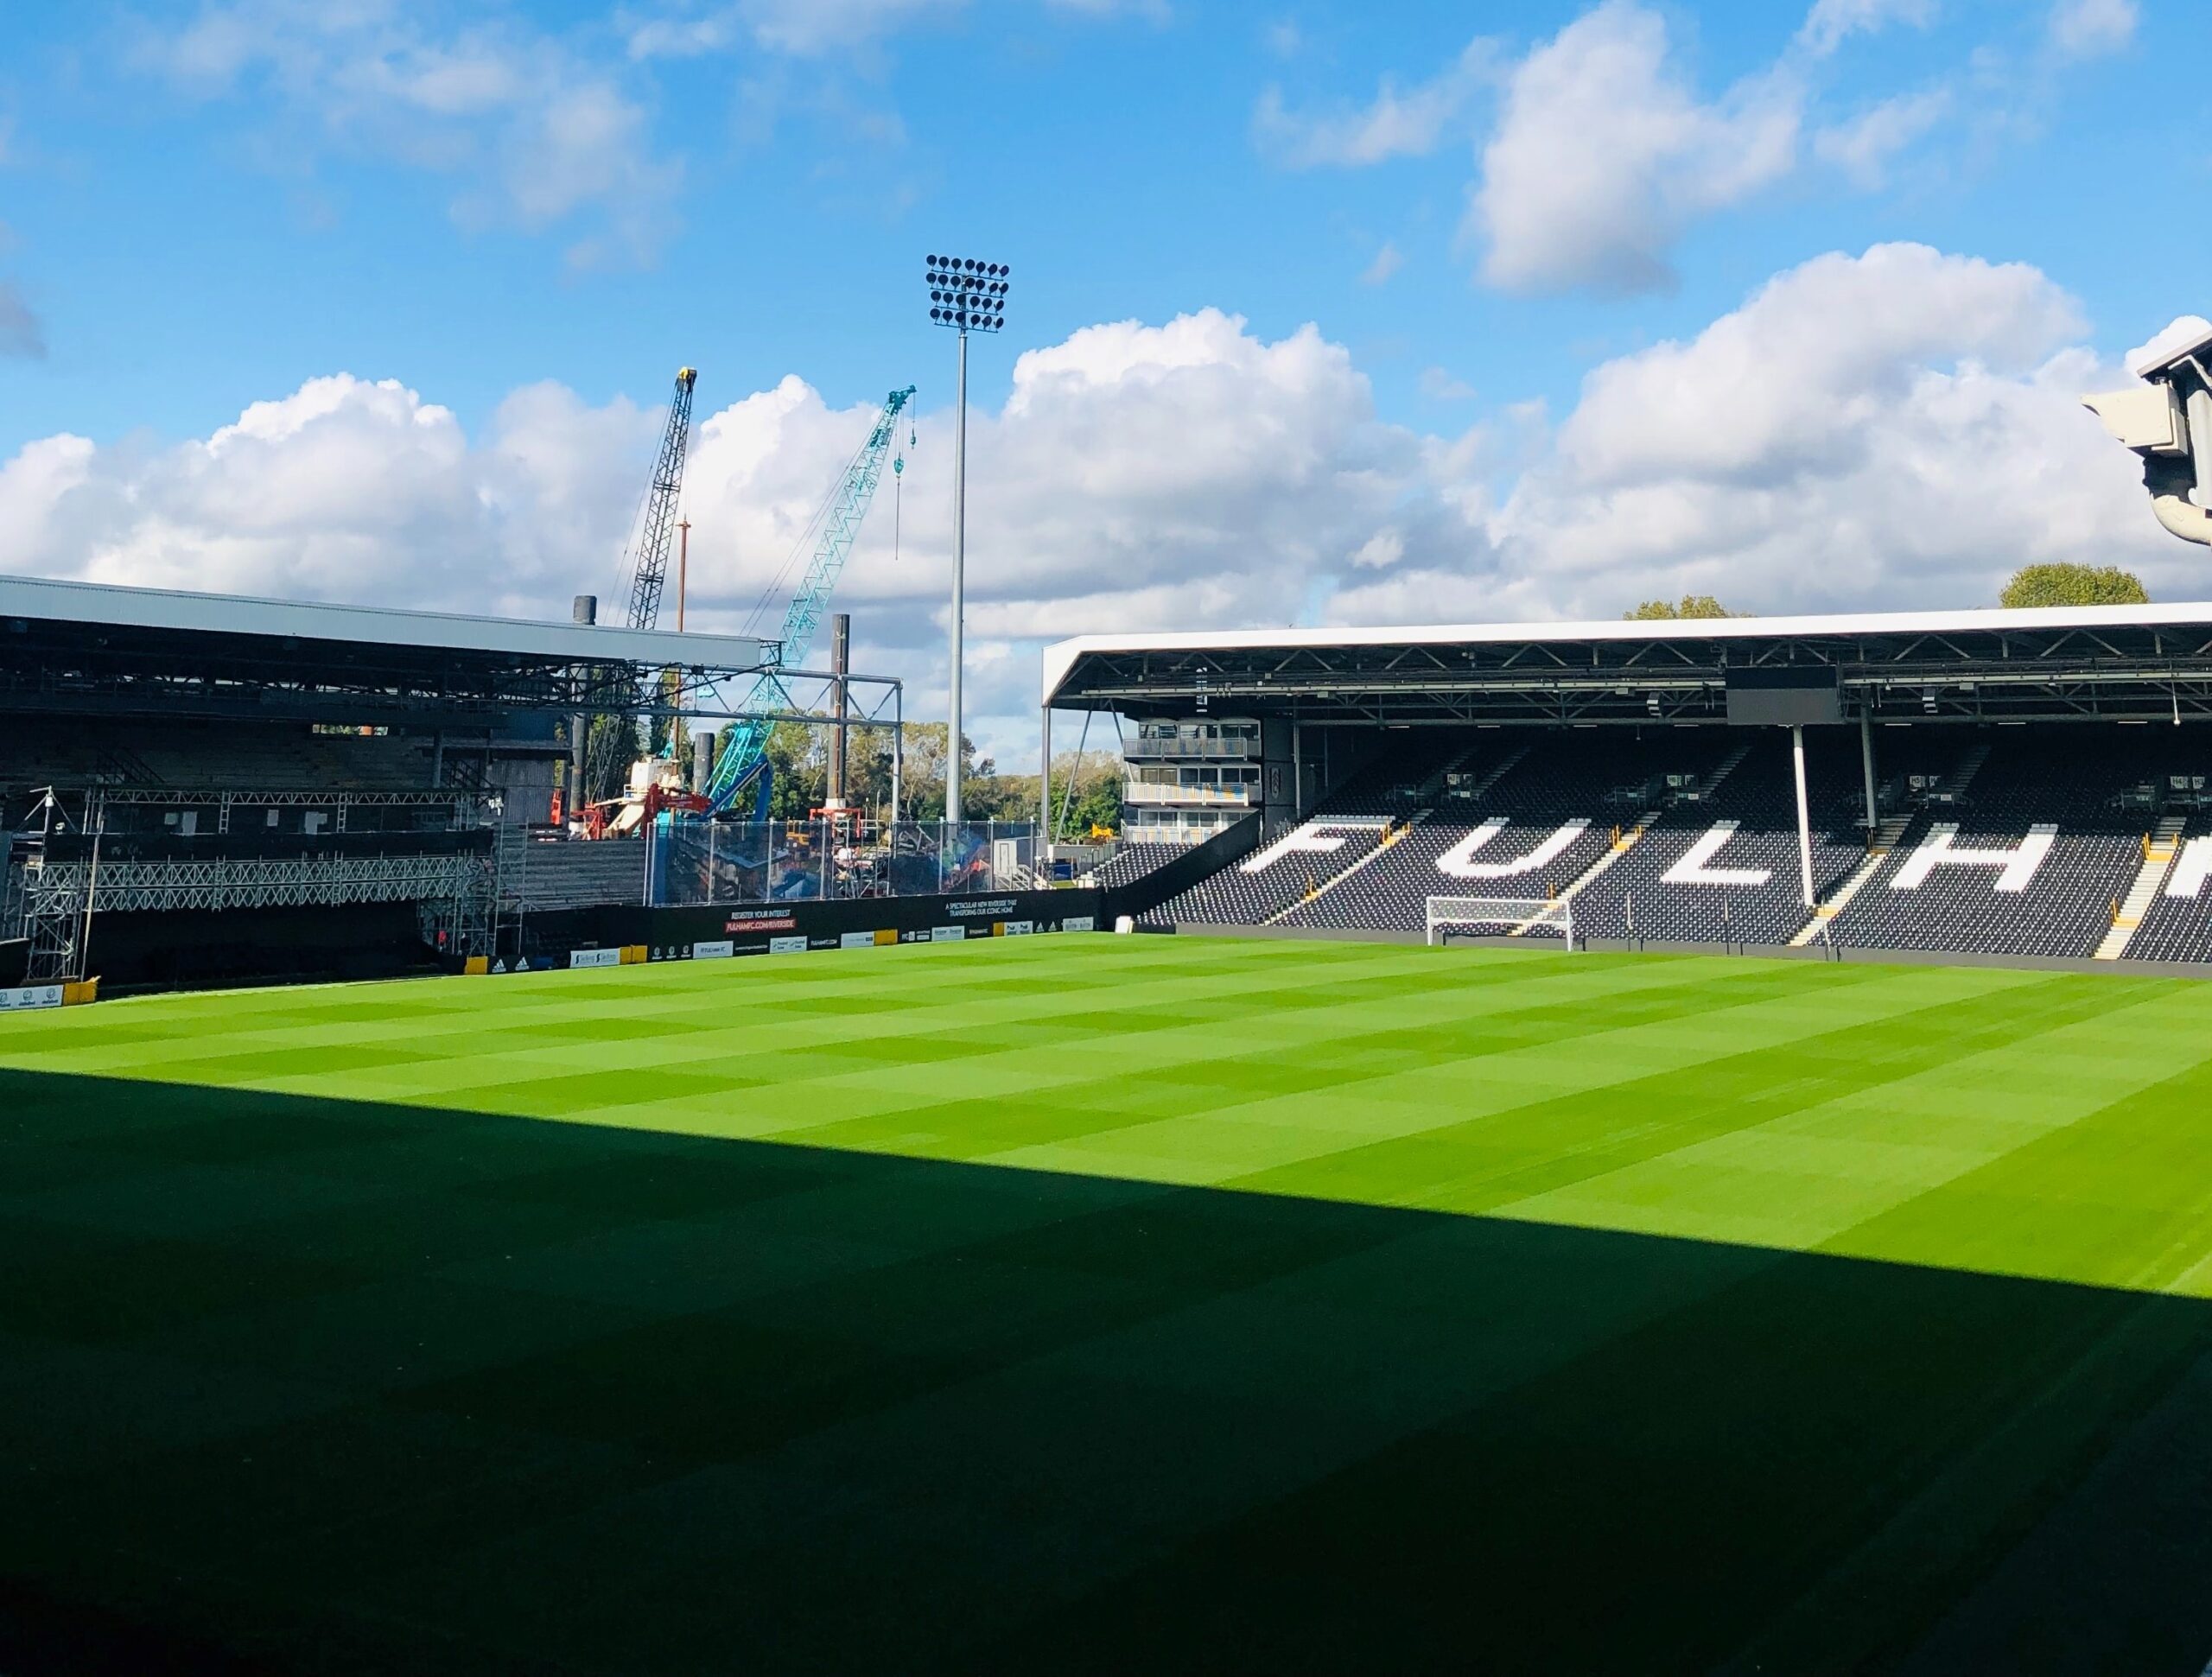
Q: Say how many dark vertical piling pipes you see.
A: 3